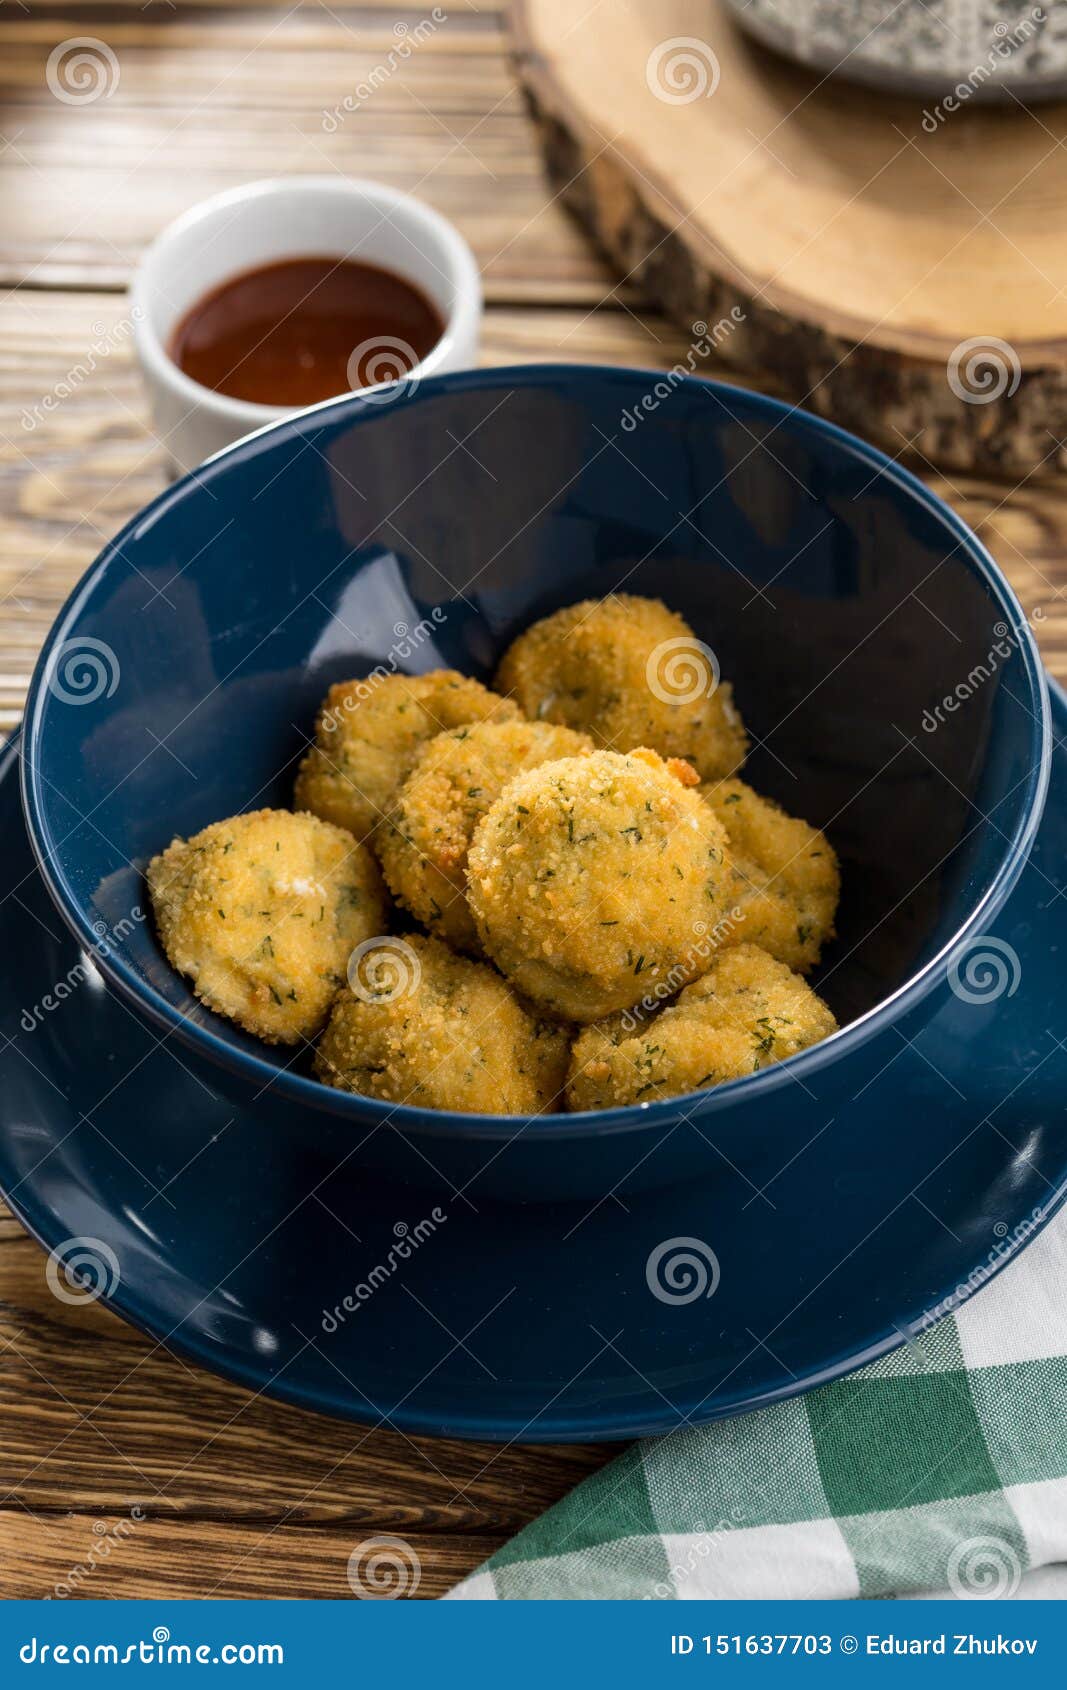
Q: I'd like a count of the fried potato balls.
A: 8